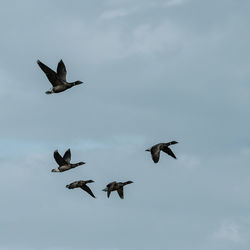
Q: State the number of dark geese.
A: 5